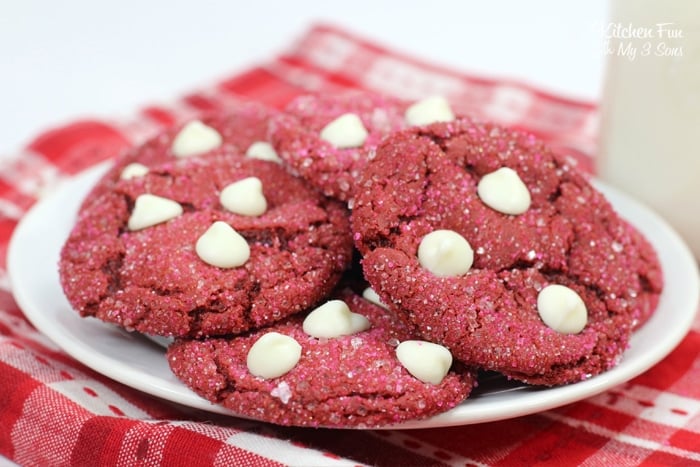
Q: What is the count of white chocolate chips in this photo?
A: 15